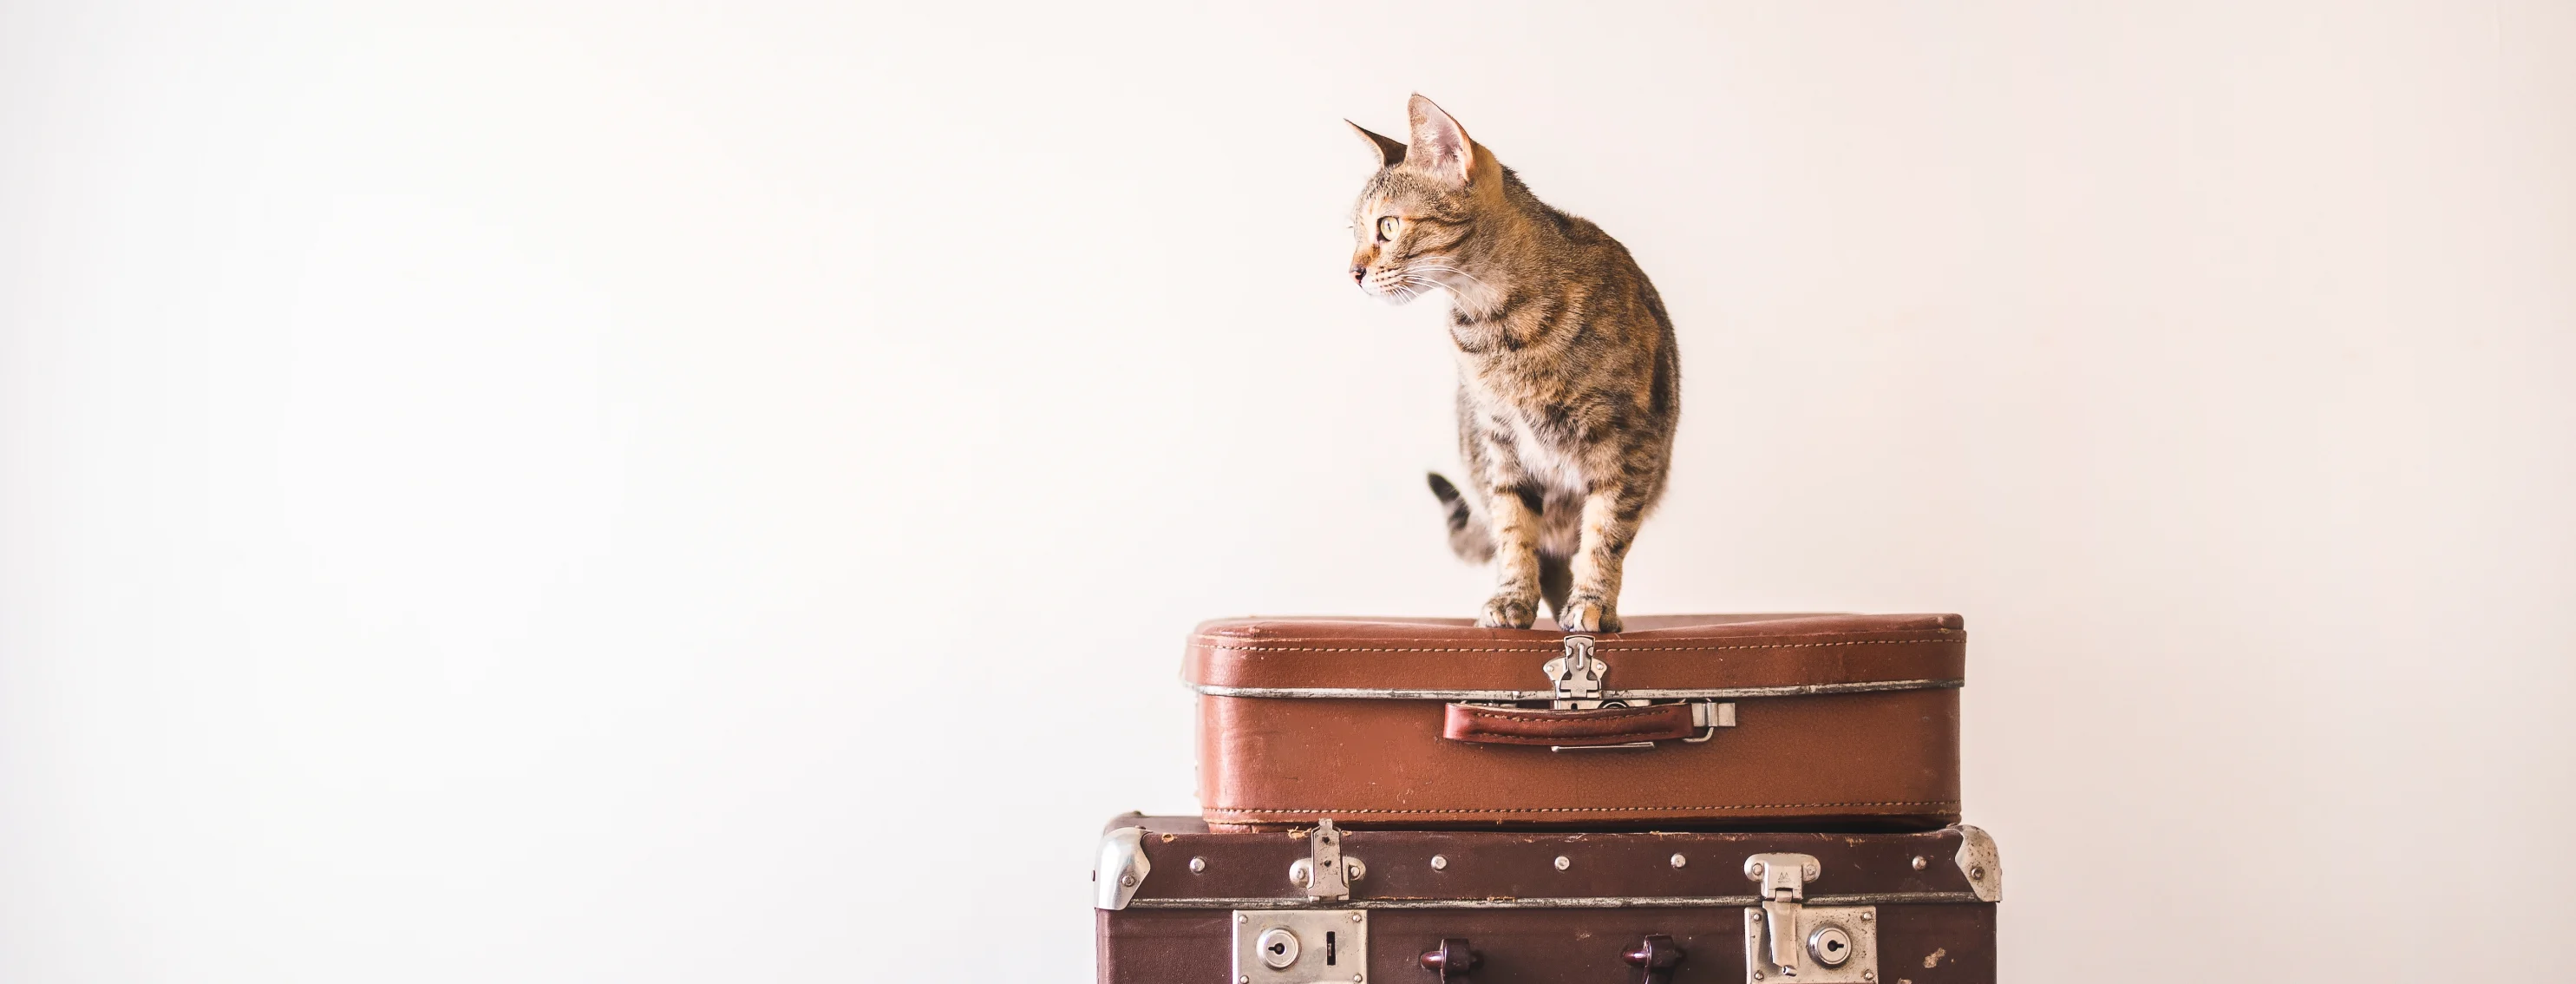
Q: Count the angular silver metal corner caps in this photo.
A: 2